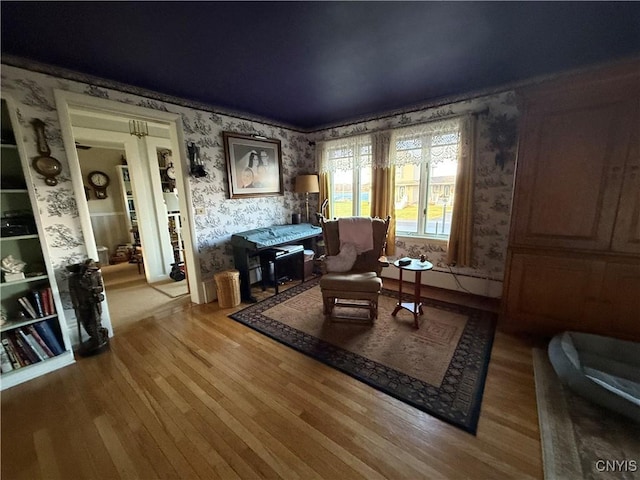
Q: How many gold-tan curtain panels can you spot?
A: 3